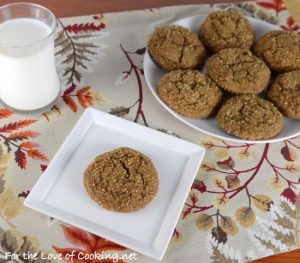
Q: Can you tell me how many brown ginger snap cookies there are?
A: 8